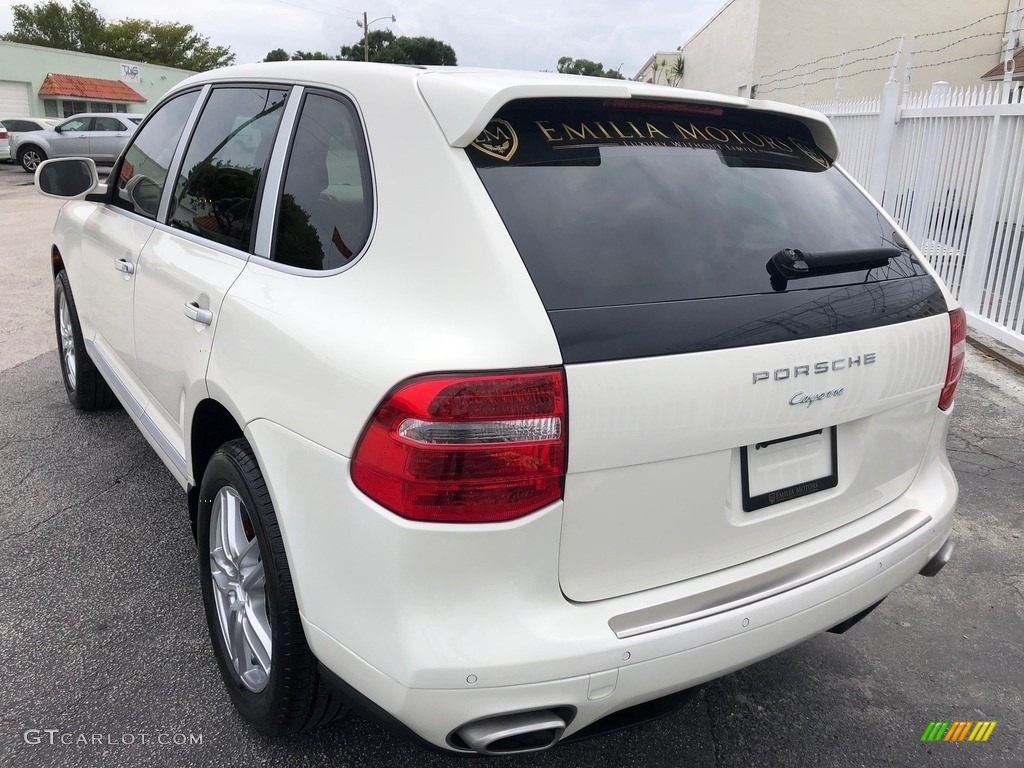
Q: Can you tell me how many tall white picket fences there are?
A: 1